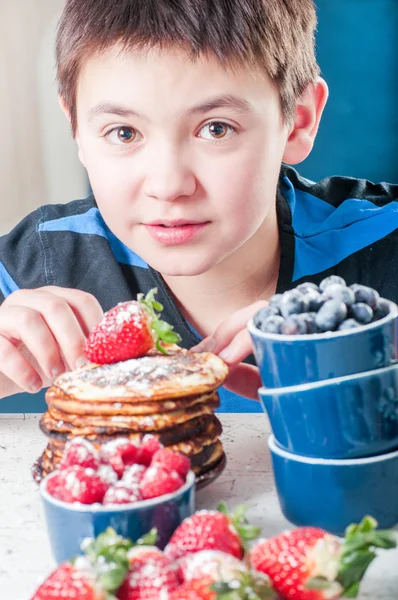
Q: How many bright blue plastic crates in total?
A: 0